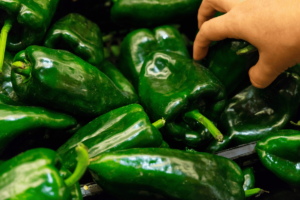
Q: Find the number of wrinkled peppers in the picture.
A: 0